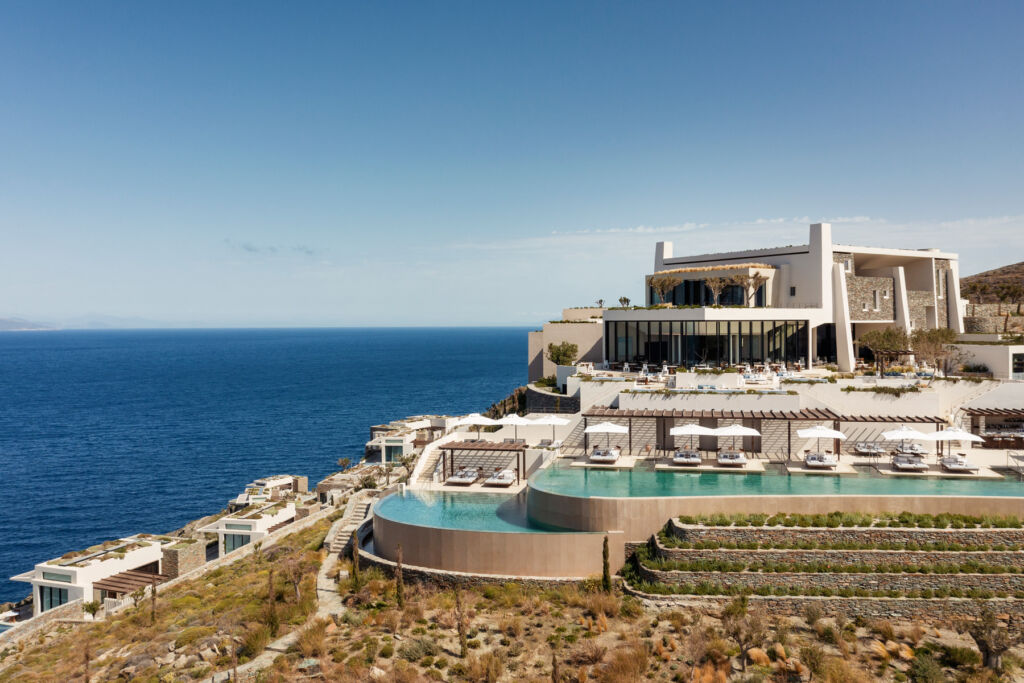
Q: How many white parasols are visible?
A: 9